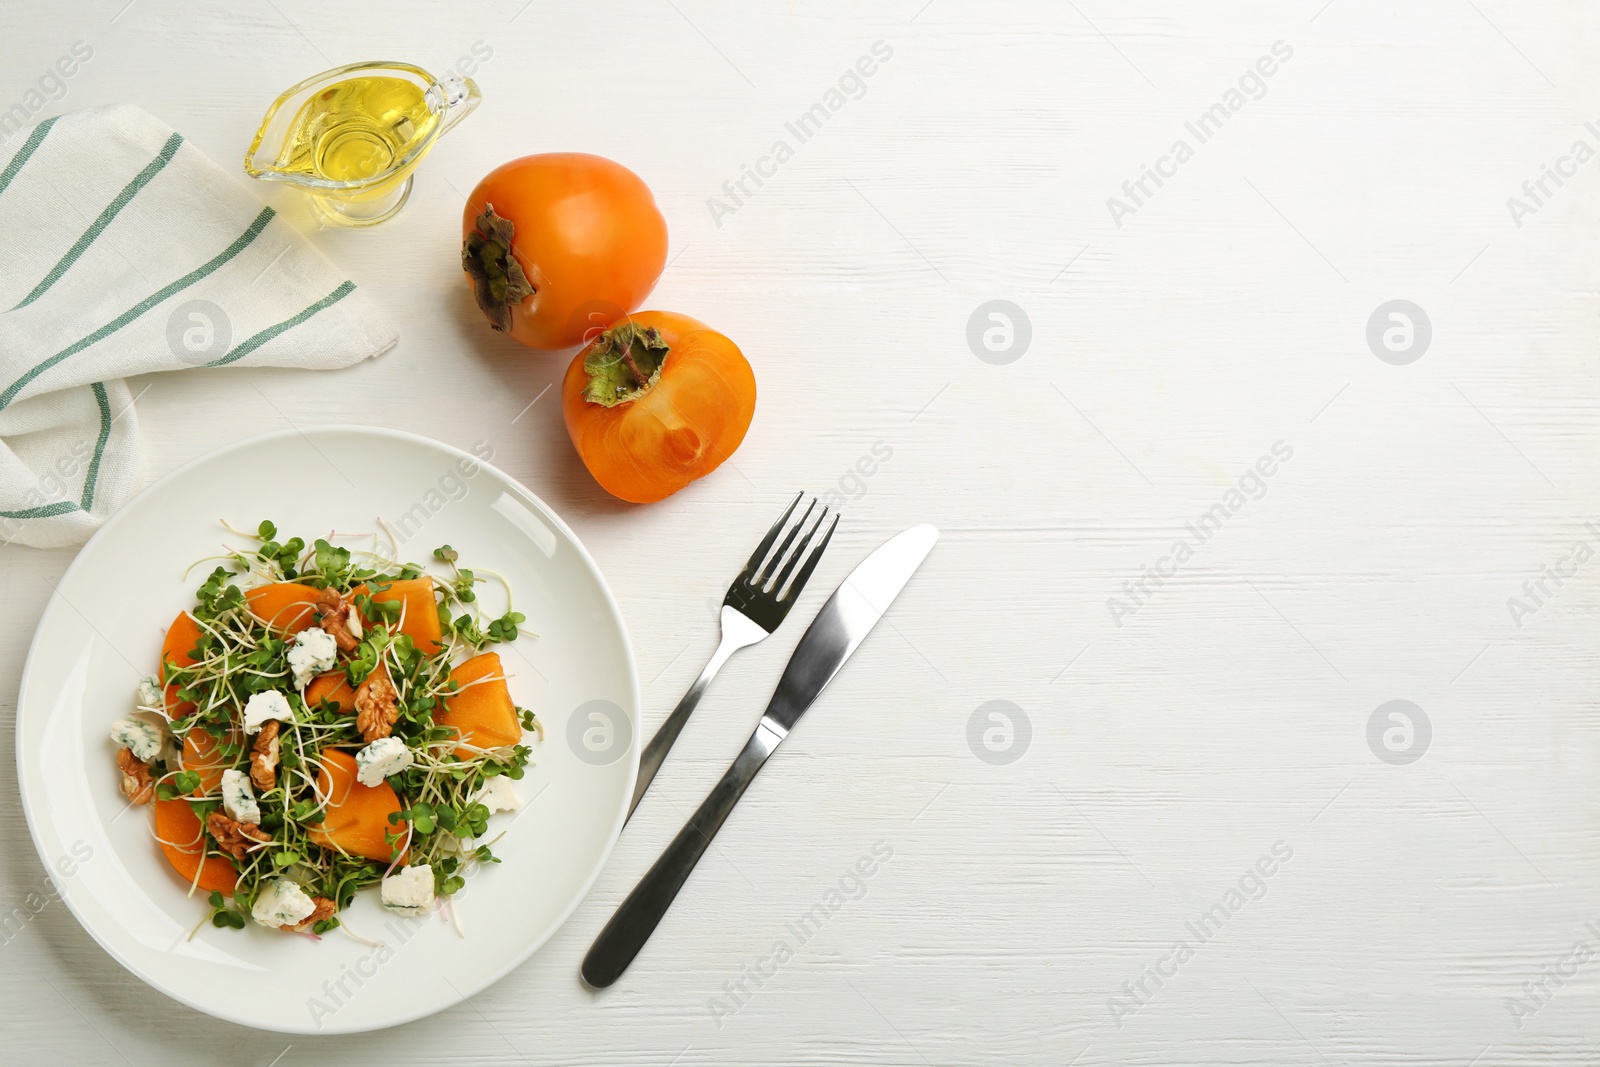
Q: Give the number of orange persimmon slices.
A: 8